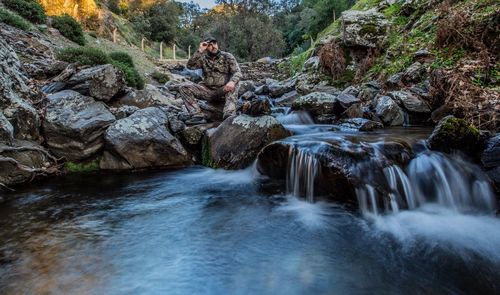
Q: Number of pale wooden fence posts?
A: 5